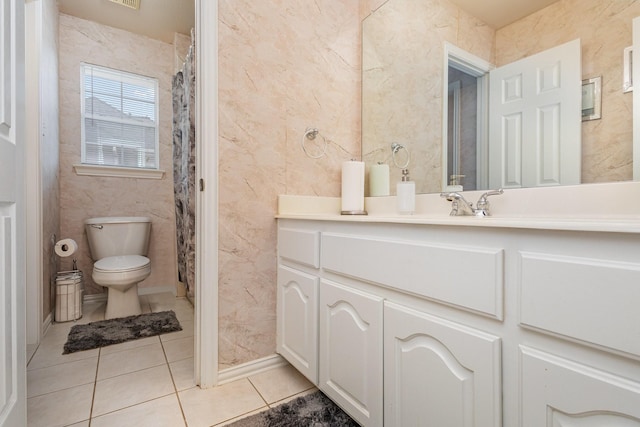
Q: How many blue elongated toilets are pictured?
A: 0